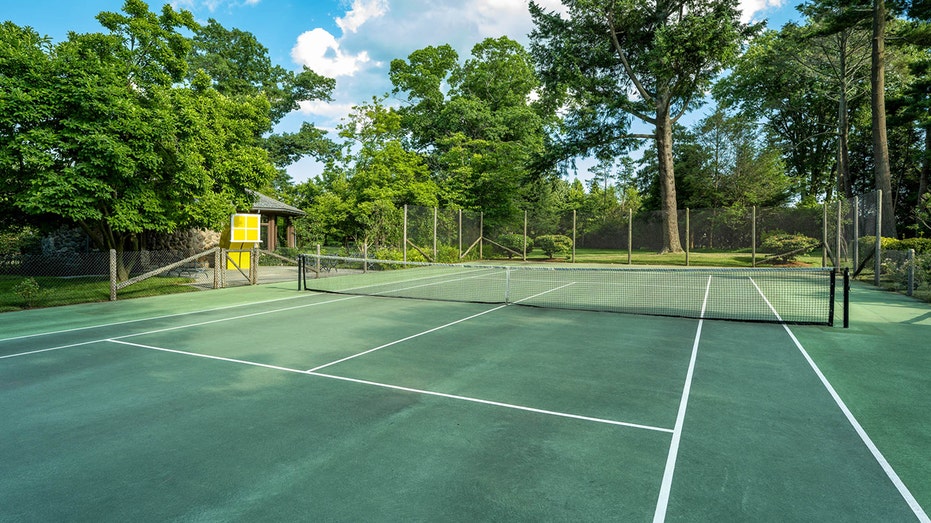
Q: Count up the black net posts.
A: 2